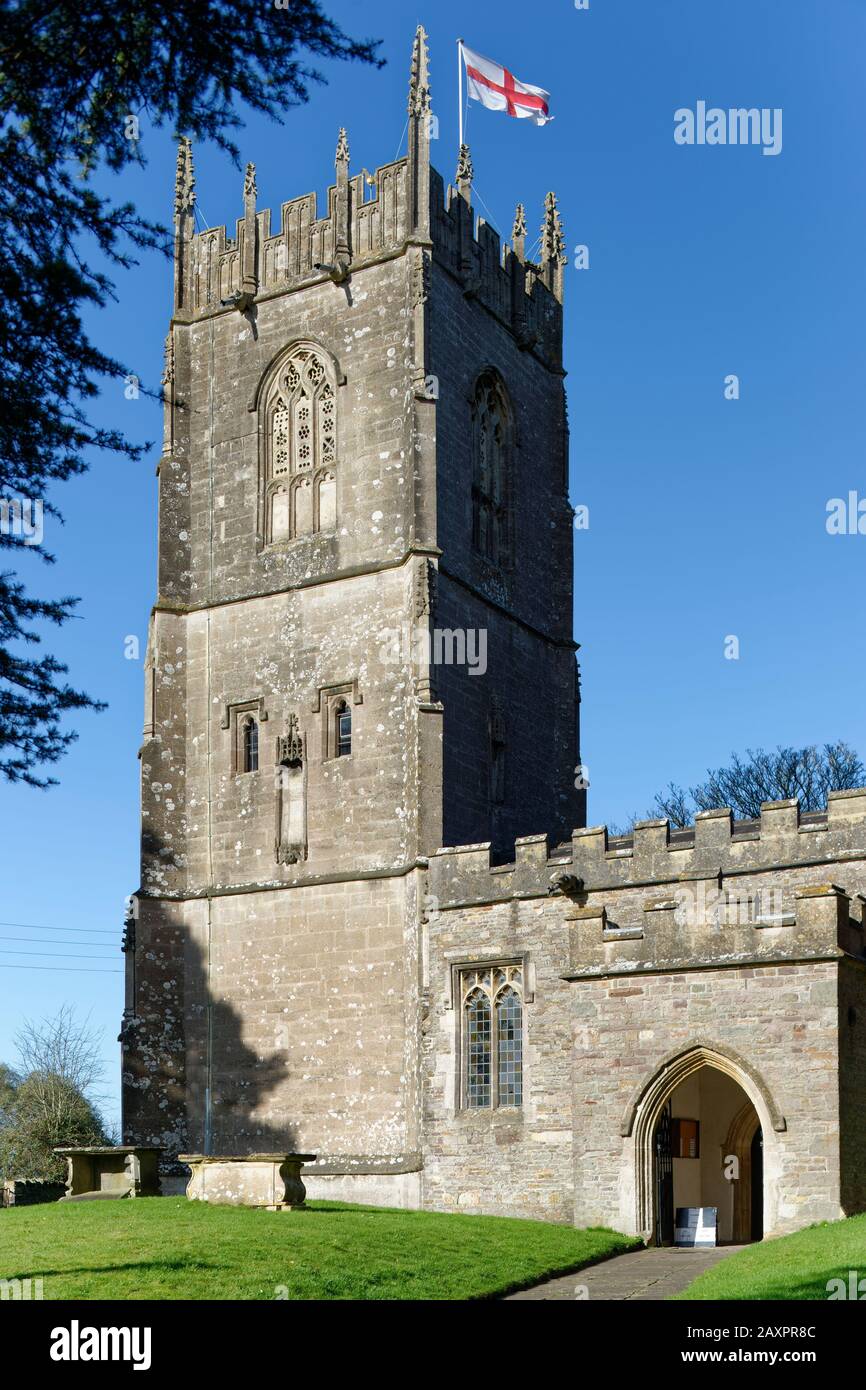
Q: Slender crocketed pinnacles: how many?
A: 7